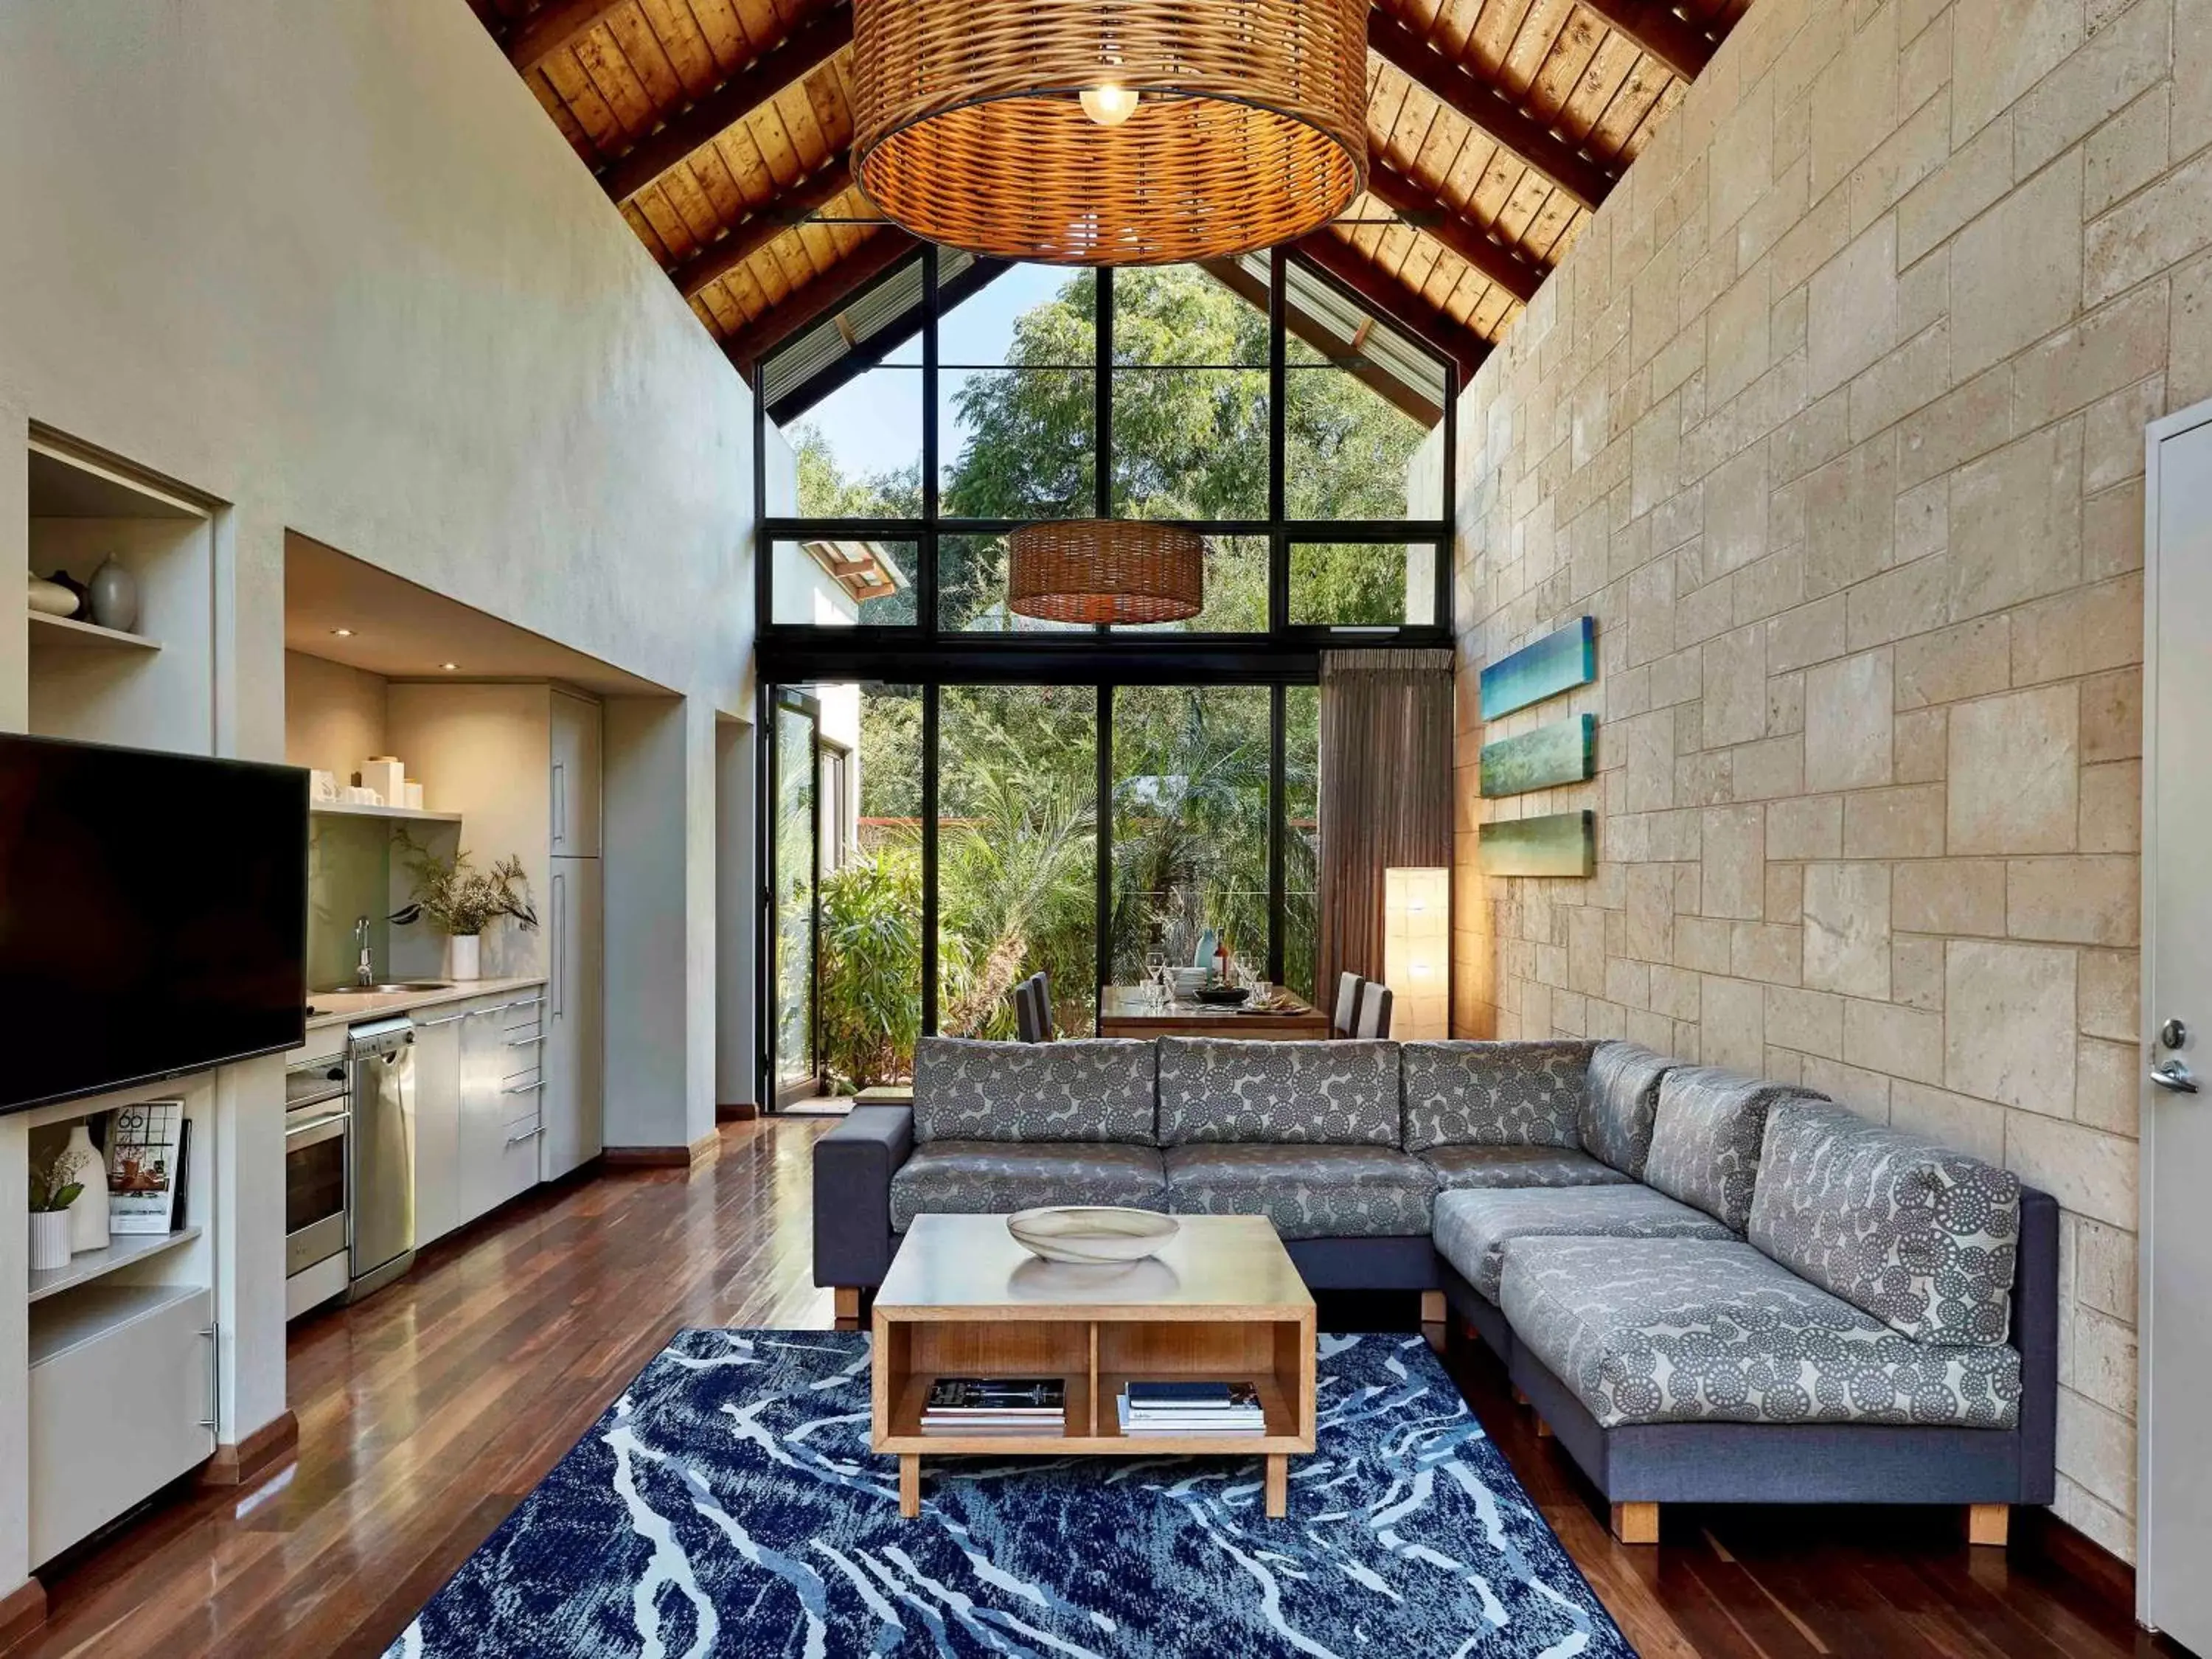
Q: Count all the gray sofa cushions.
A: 11